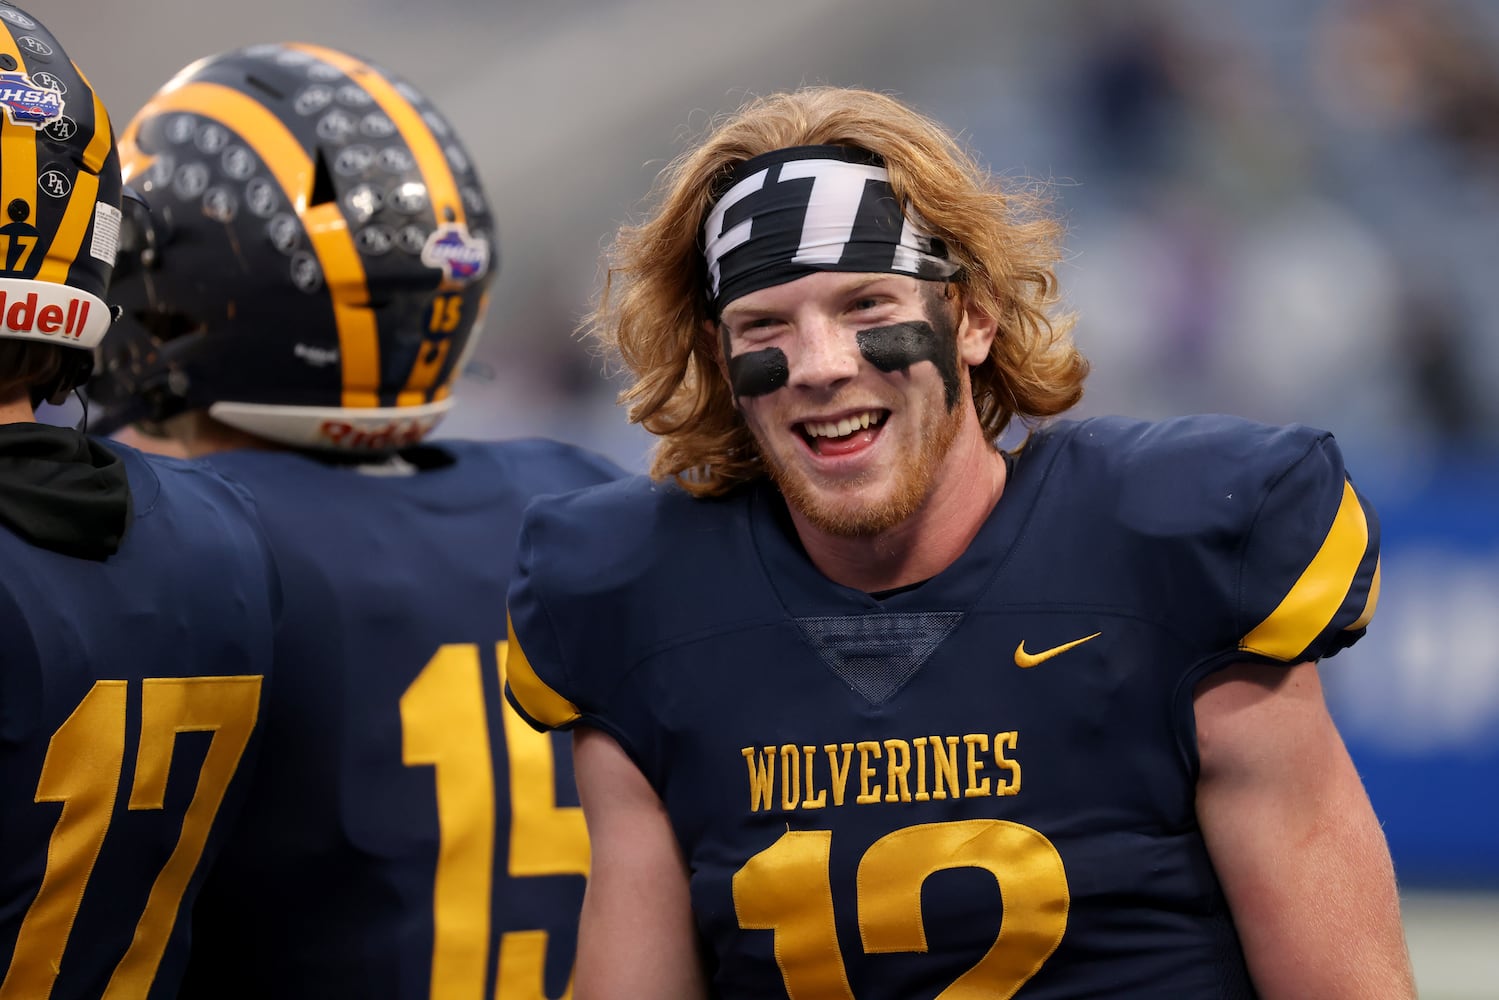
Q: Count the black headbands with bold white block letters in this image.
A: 1